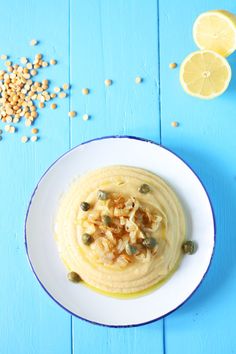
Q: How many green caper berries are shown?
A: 9